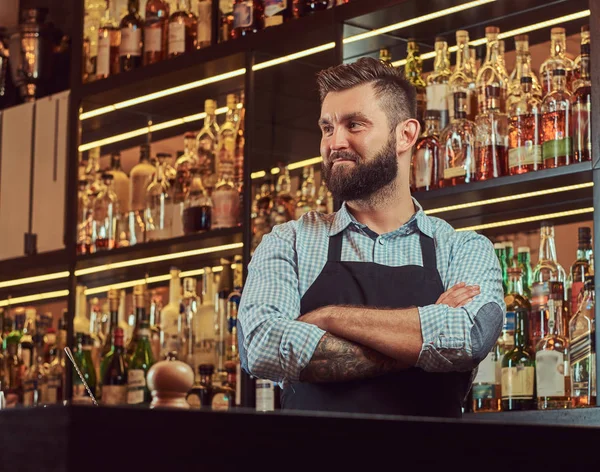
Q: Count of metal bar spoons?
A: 1